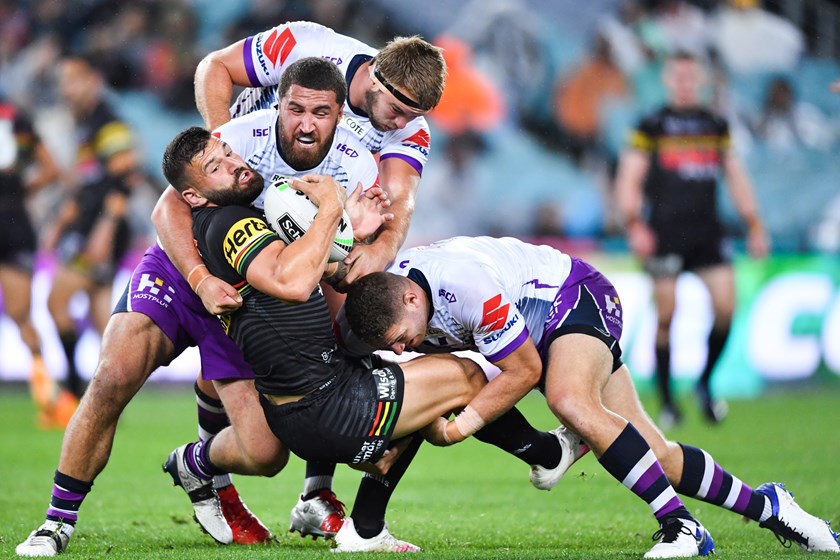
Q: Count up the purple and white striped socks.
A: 5